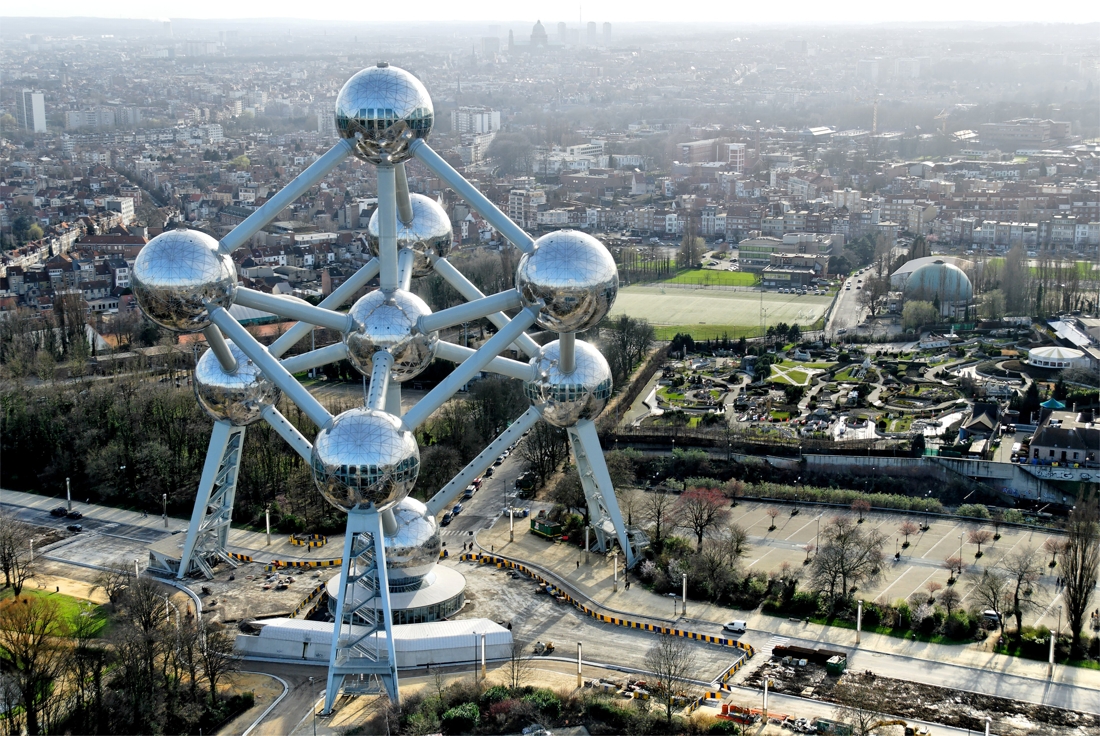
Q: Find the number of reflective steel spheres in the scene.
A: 9